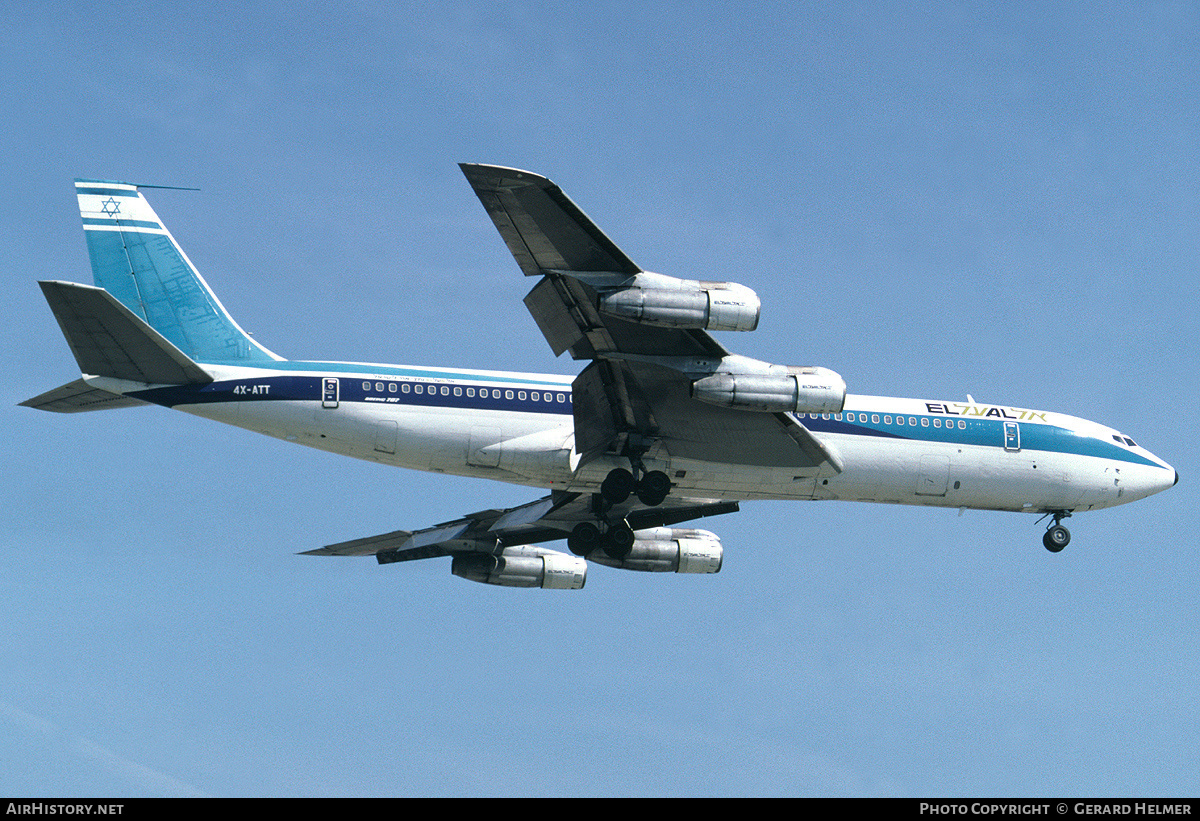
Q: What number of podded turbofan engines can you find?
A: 4